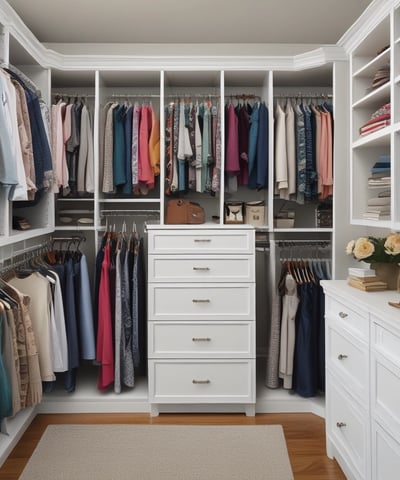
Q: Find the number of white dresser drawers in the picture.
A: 11